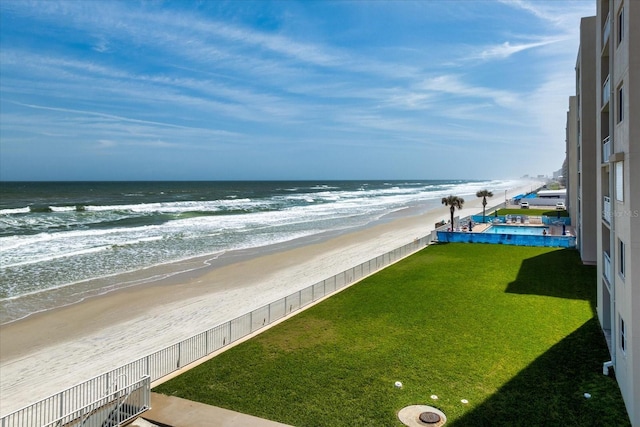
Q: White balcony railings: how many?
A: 5